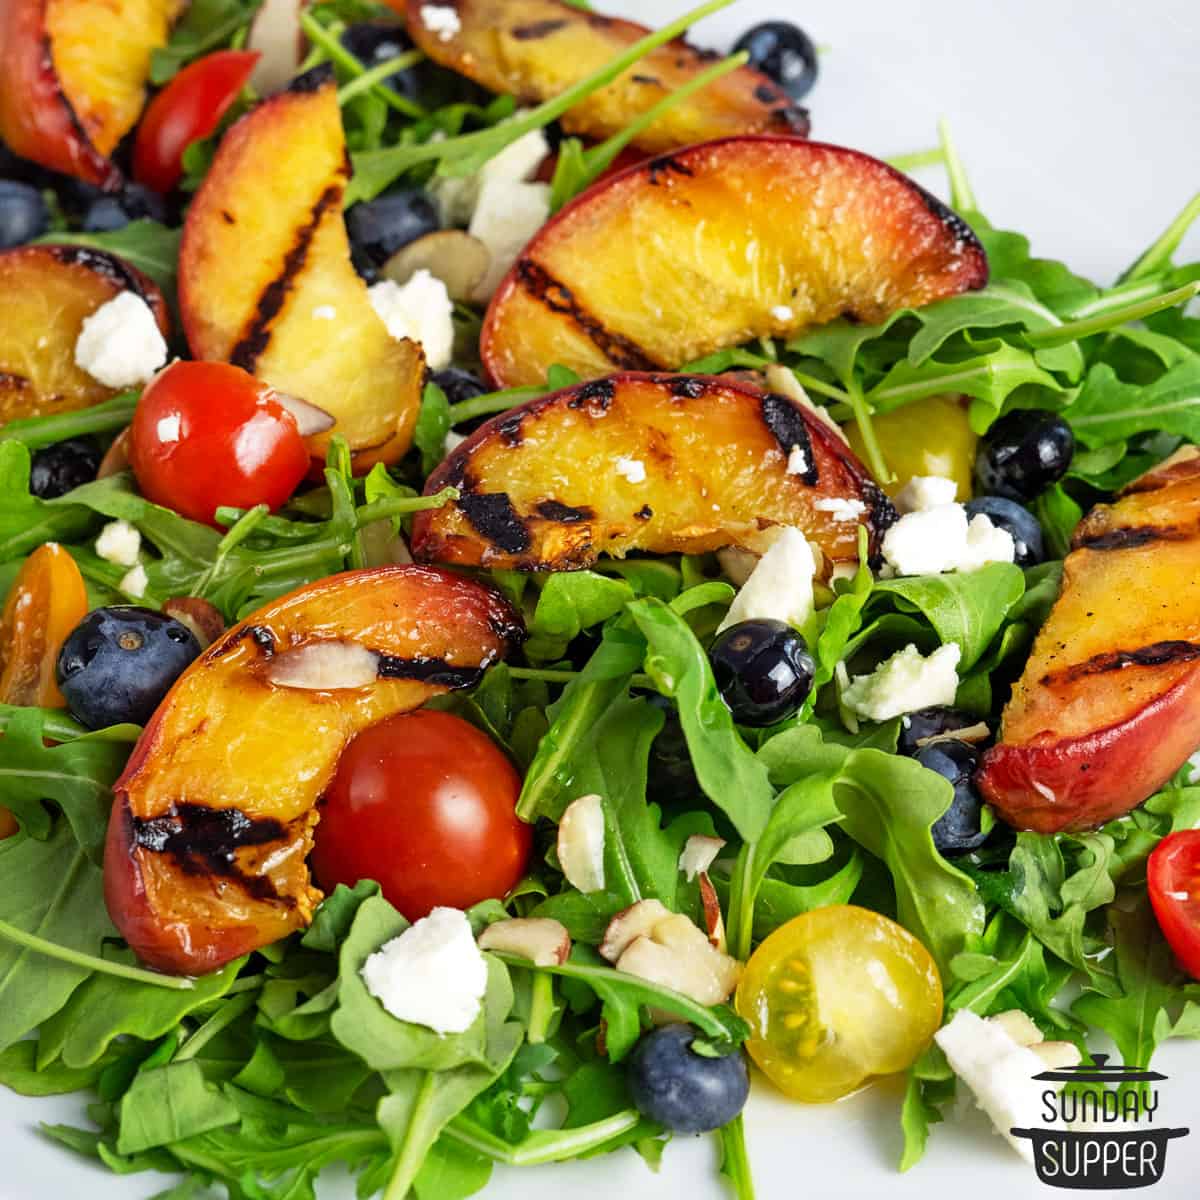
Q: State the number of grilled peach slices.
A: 8